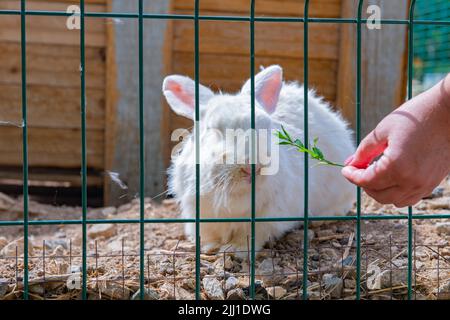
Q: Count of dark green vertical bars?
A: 8